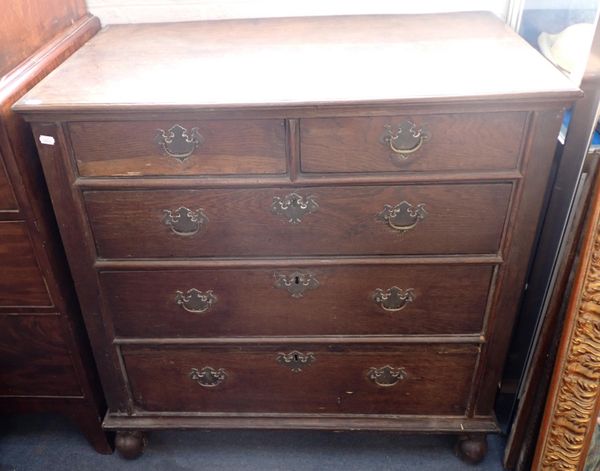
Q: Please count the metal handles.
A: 8